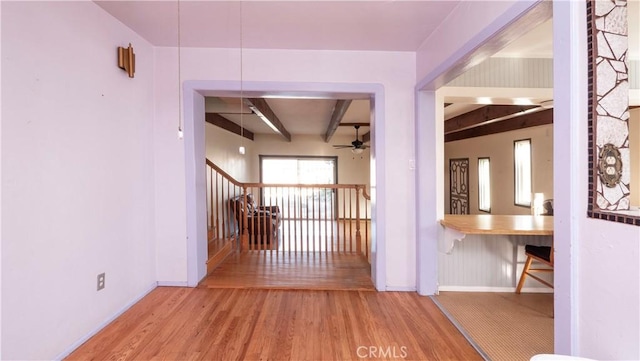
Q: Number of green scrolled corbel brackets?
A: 0